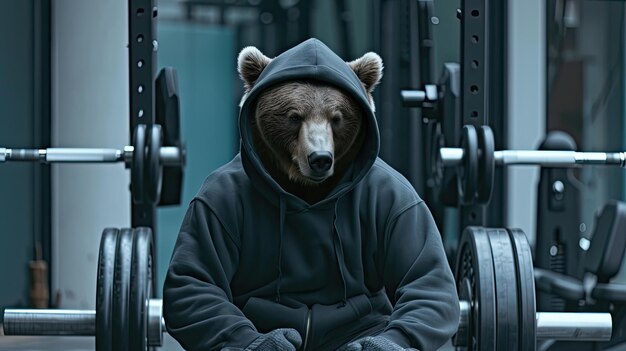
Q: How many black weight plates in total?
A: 10